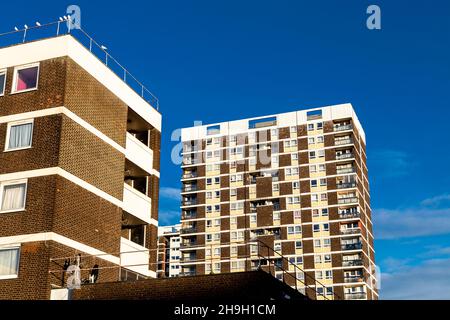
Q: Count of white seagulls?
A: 7